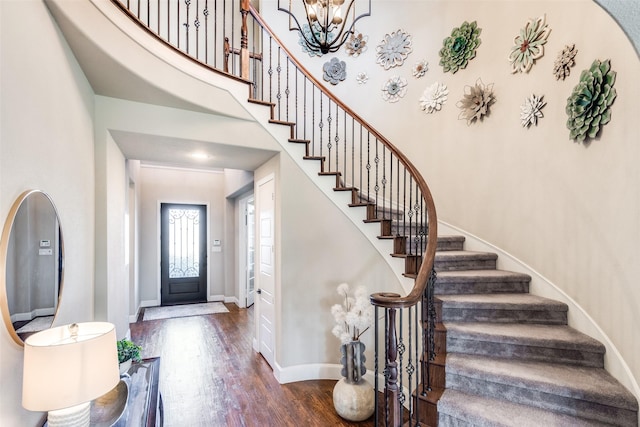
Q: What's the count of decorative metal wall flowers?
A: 14